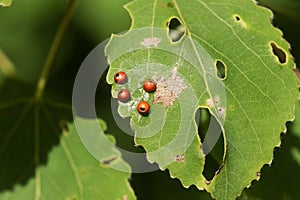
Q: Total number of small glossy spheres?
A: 4